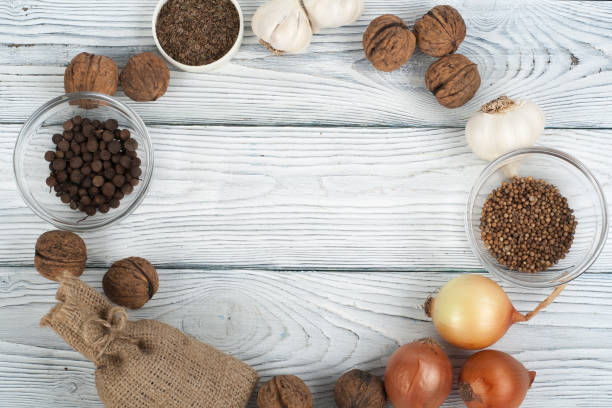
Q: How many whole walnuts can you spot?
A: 9